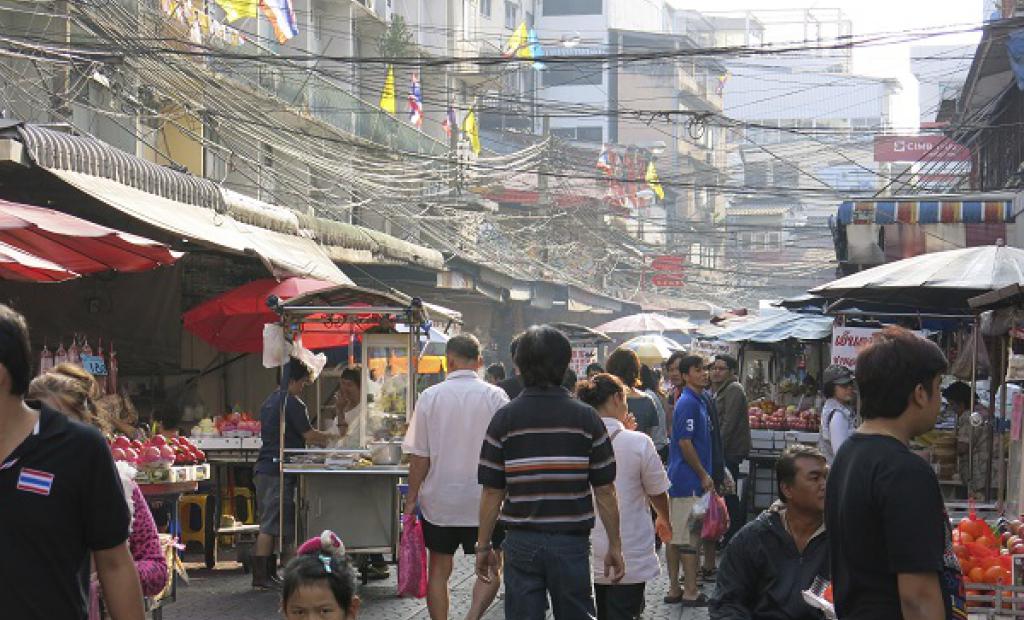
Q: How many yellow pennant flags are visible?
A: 5